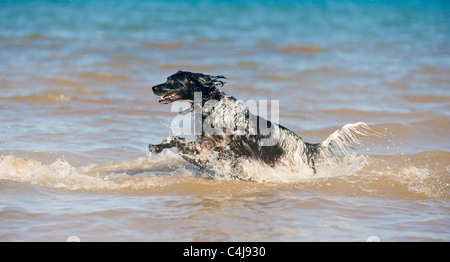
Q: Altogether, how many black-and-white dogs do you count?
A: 1